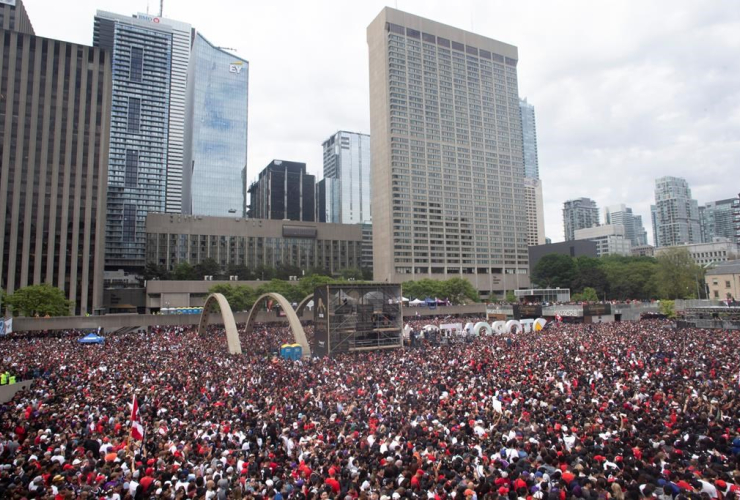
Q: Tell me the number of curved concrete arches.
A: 3